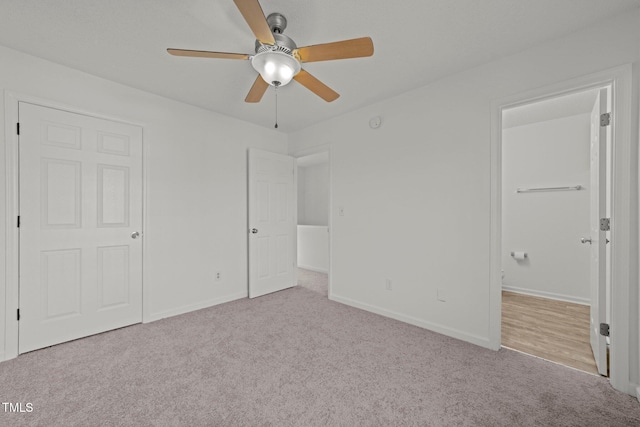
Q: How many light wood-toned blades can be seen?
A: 5